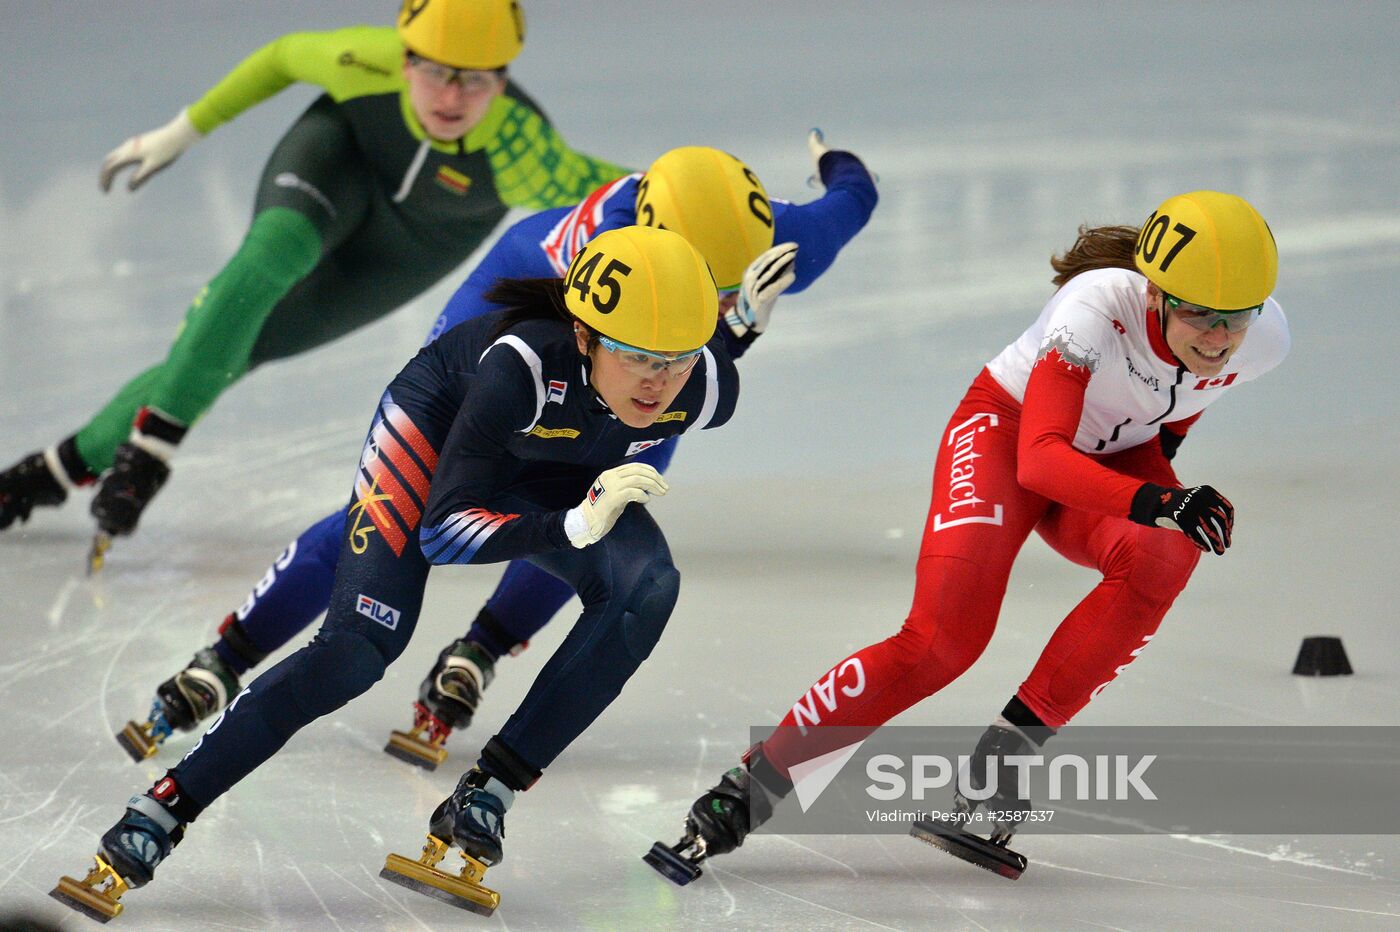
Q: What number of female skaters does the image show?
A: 4